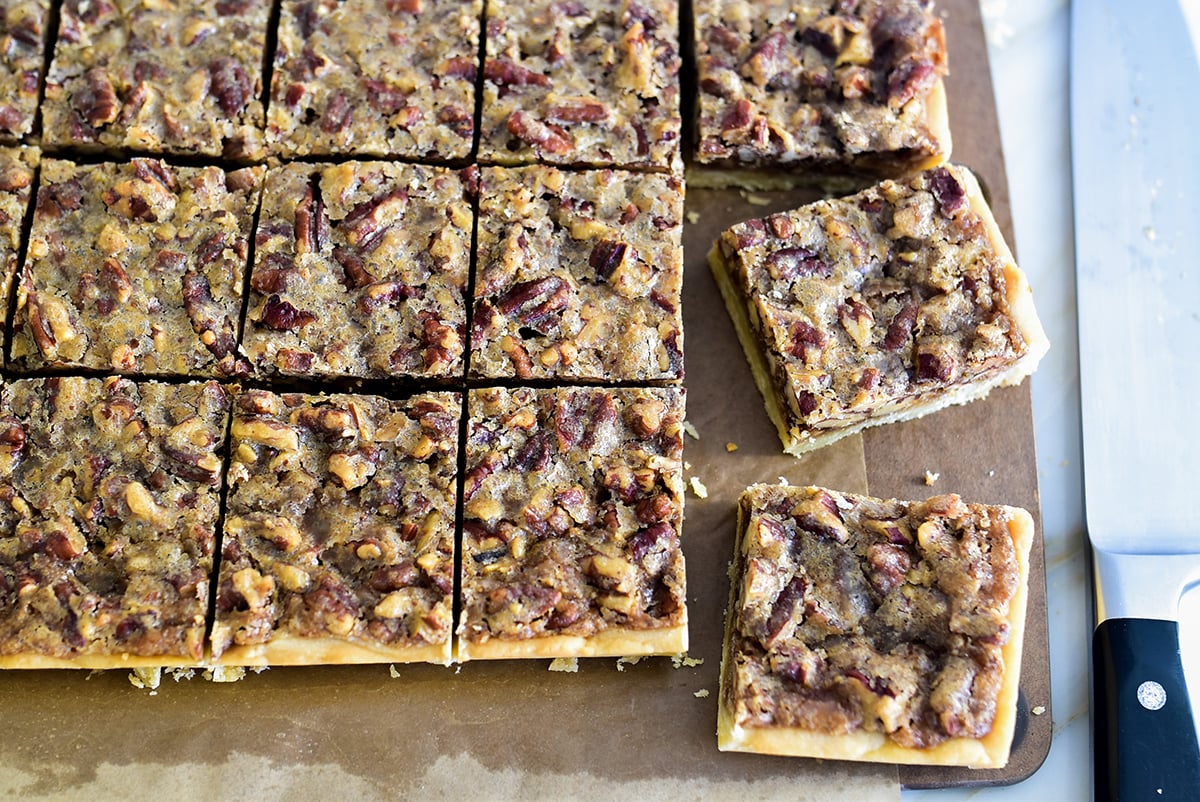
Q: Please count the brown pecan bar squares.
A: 14